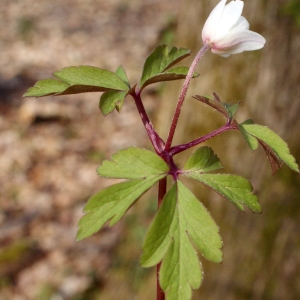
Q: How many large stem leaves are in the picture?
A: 3